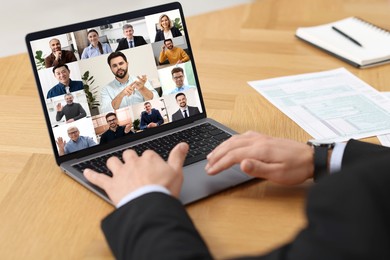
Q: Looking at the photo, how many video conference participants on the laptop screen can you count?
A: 13